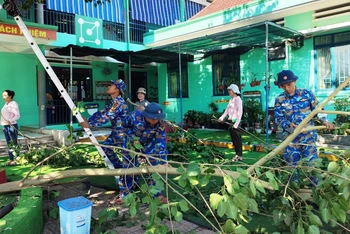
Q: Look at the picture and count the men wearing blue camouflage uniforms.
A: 3